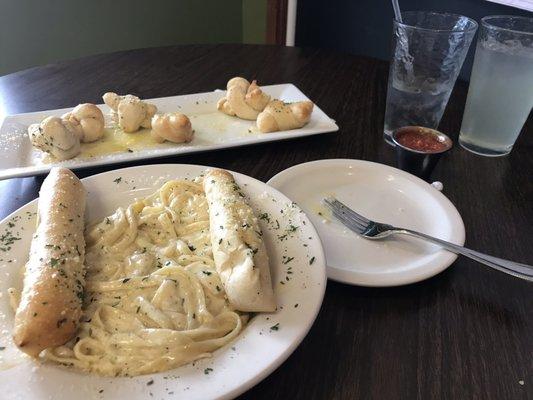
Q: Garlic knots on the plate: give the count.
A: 6